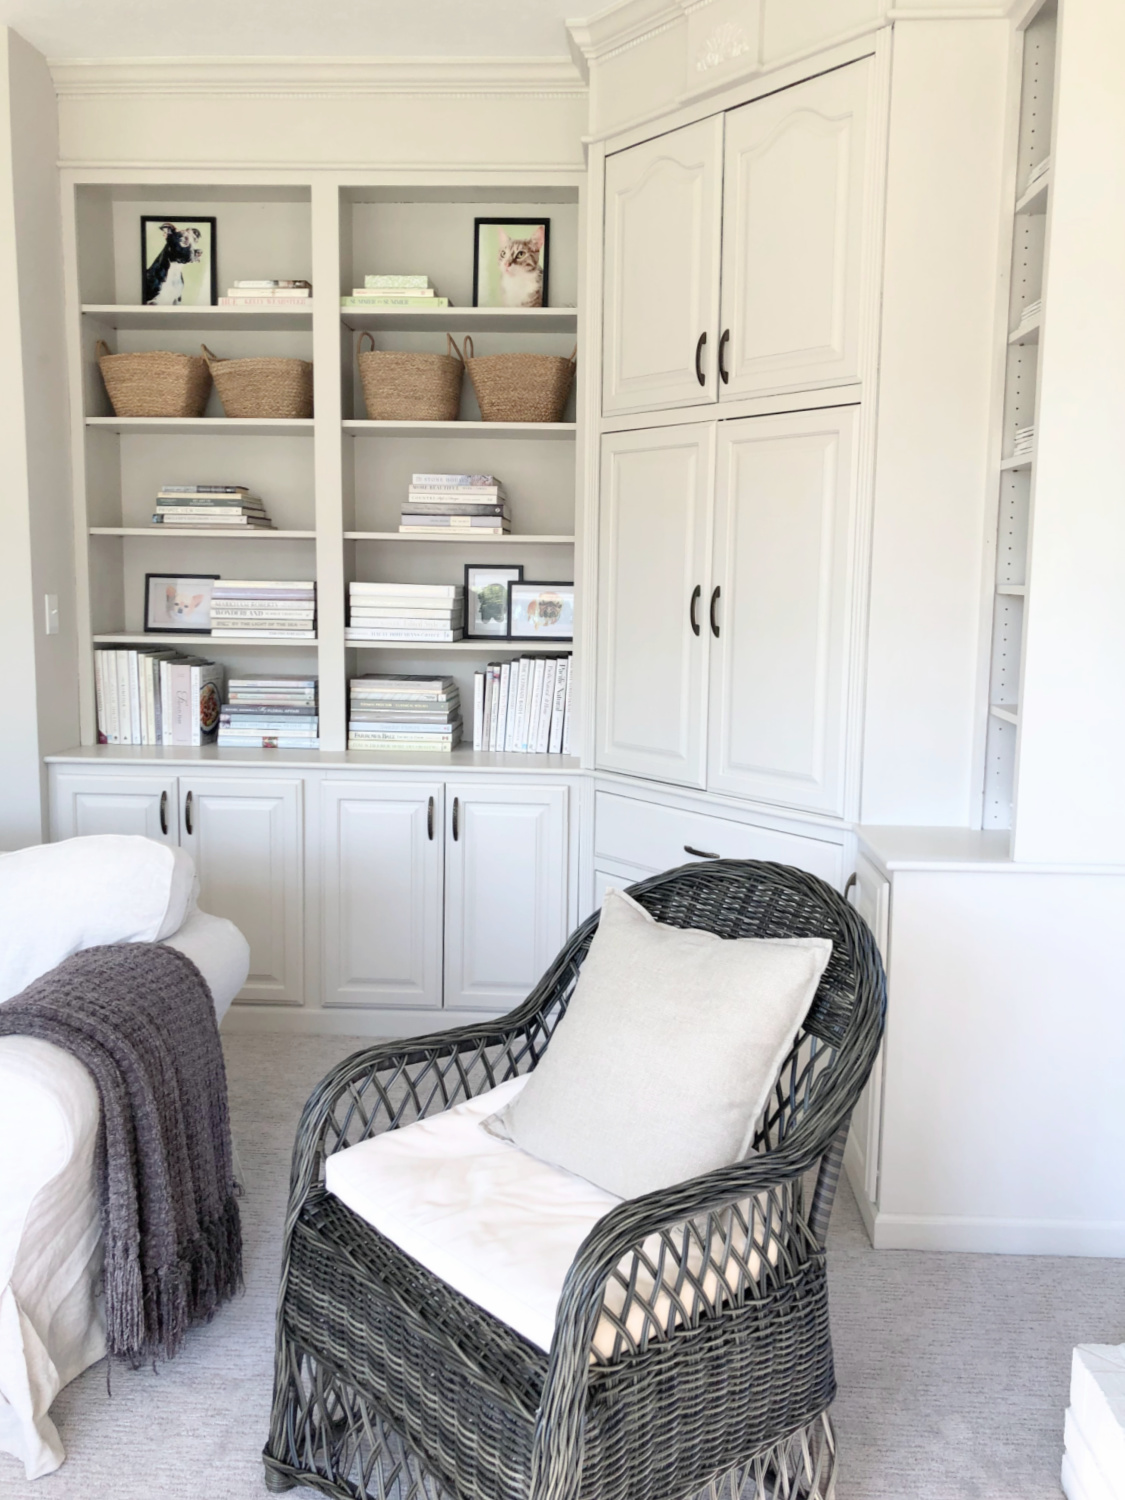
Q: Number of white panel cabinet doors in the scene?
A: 9